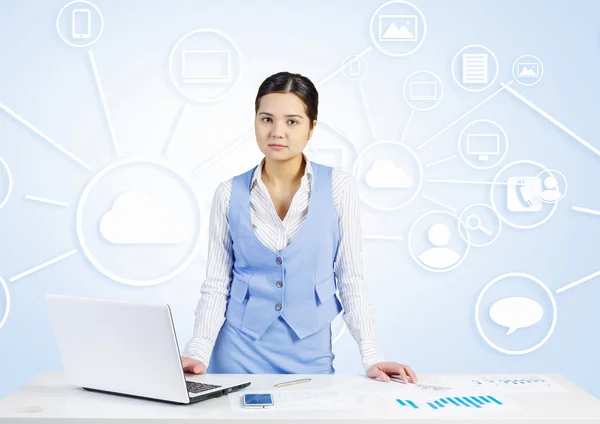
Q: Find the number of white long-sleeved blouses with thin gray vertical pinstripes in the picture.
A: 1